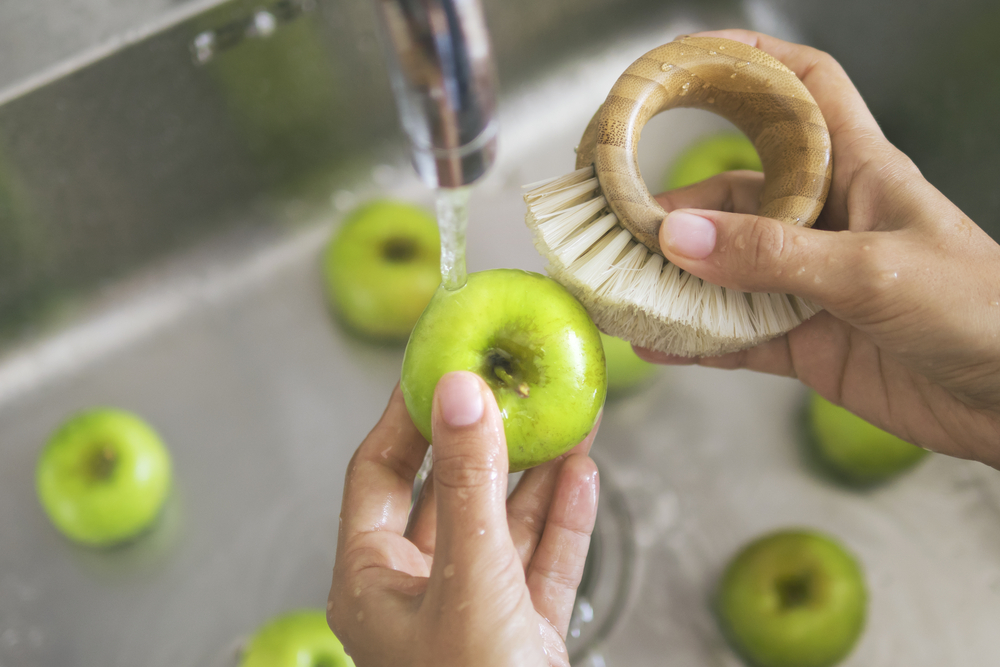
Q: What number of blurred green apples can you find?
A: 7